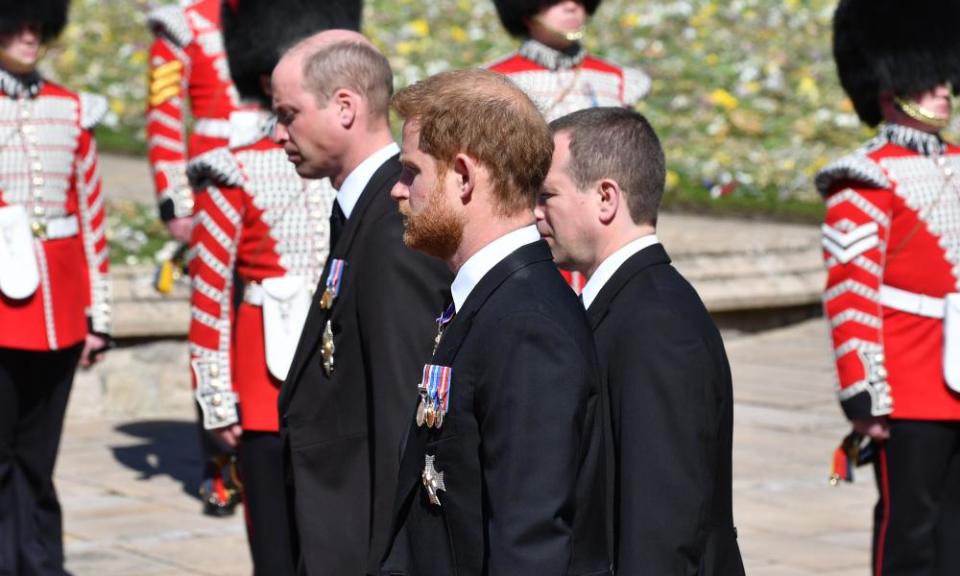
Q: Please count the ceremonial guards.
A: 5